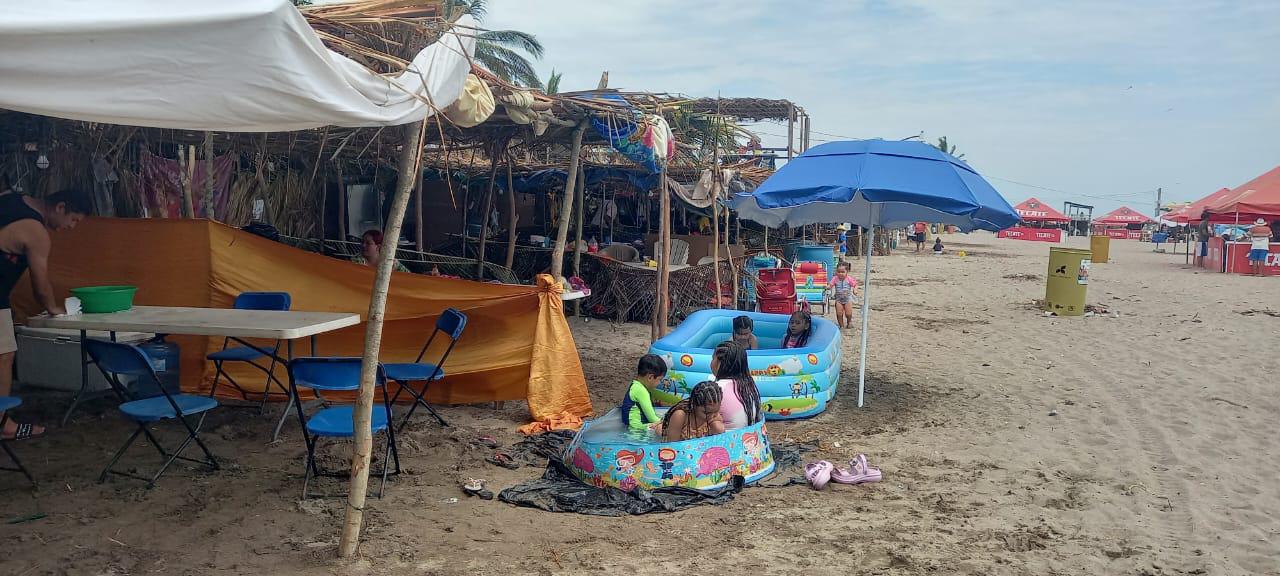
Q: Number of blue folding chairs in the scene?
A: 5